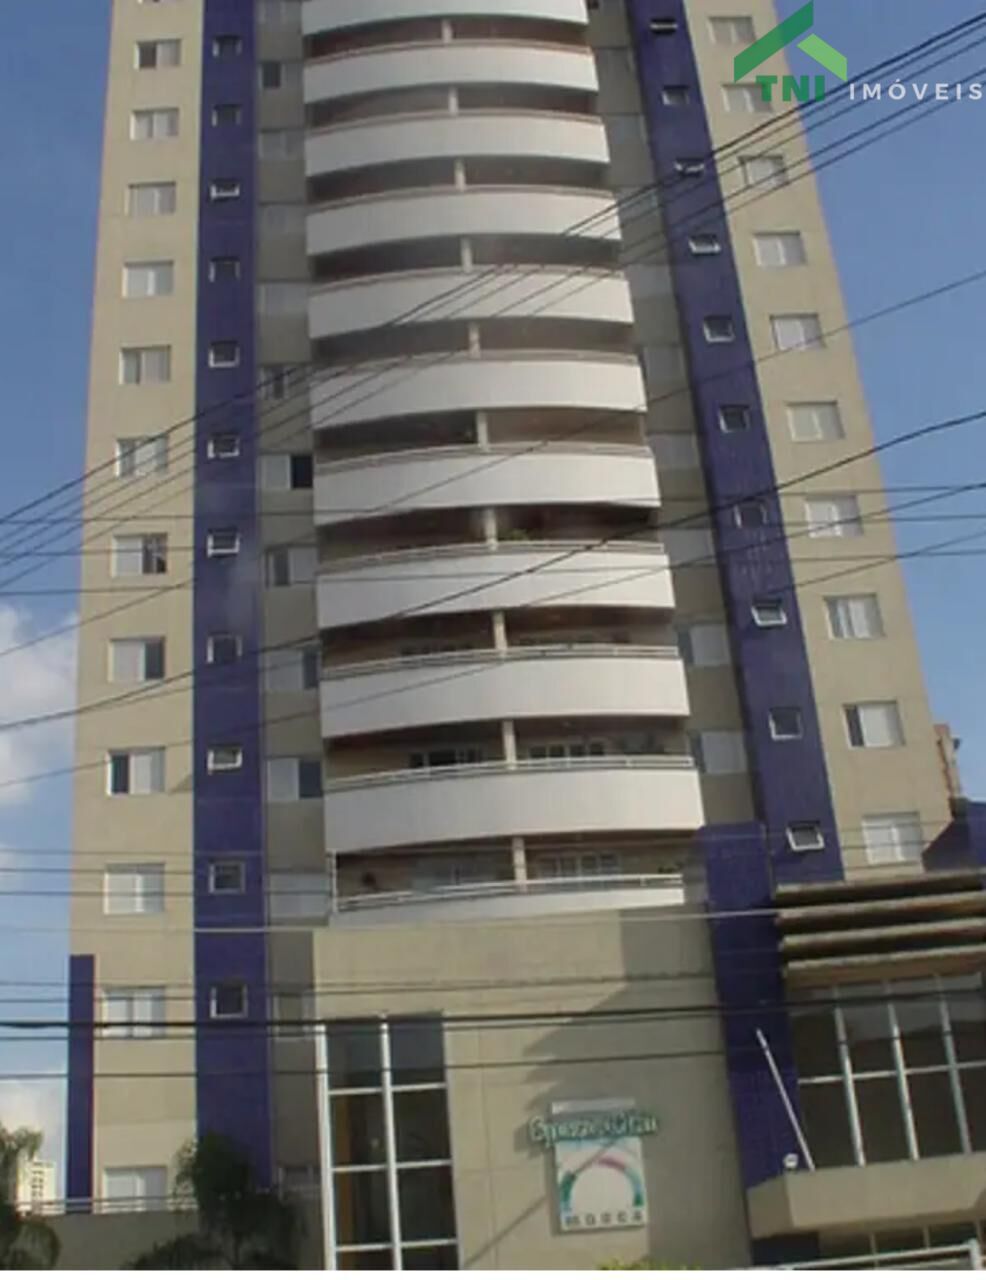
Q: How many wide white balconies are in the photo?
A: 11